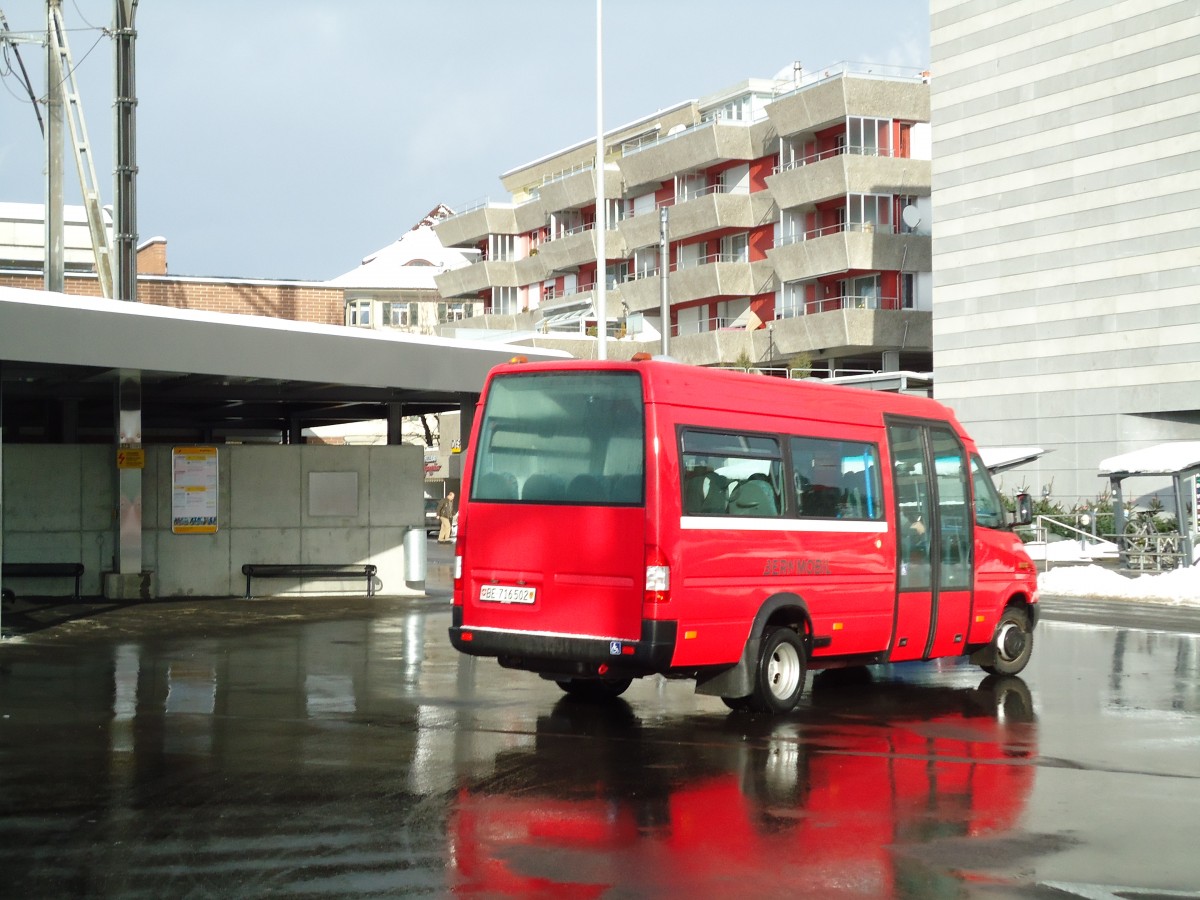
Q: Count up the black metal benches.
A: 2